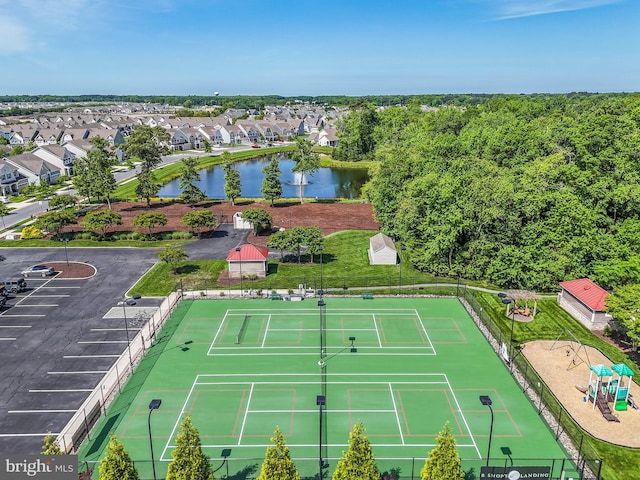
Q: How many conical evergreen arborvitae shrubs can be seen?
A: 5